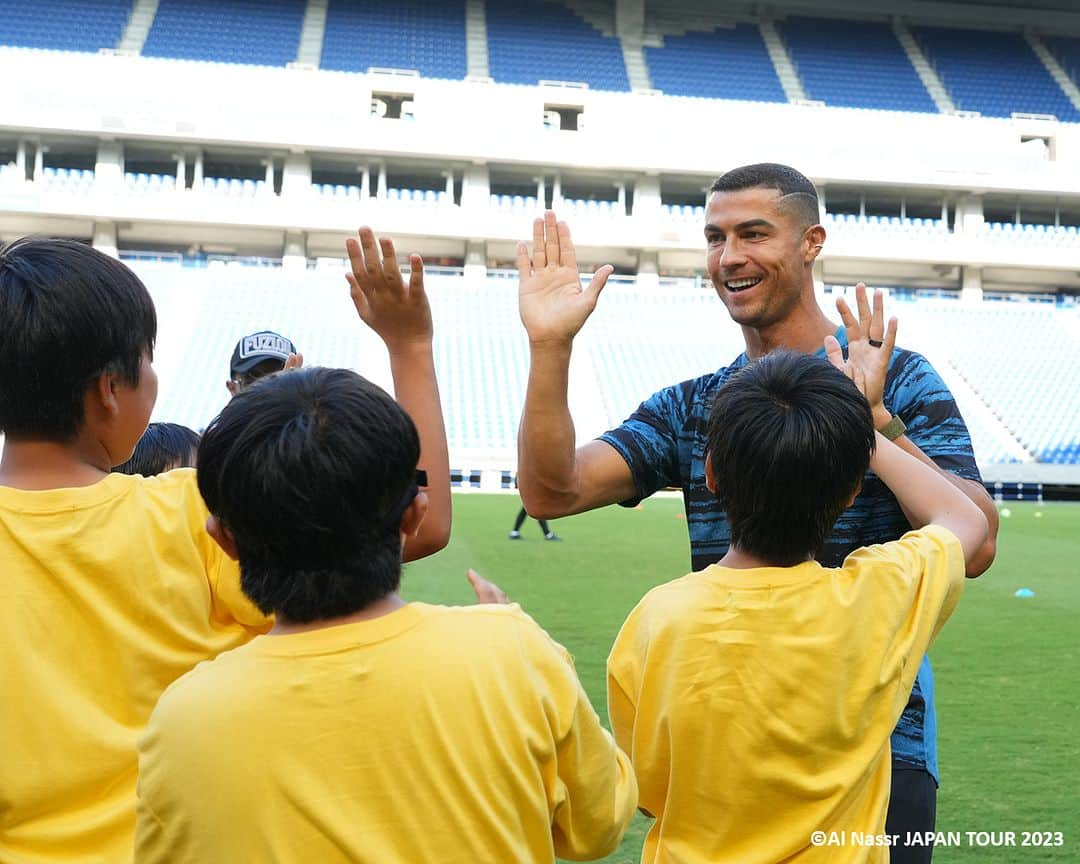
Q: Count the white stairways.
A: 7